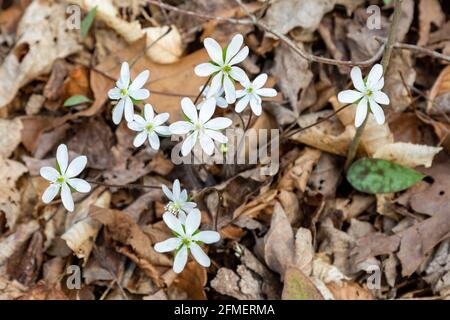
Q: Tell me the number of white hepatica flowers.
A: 10